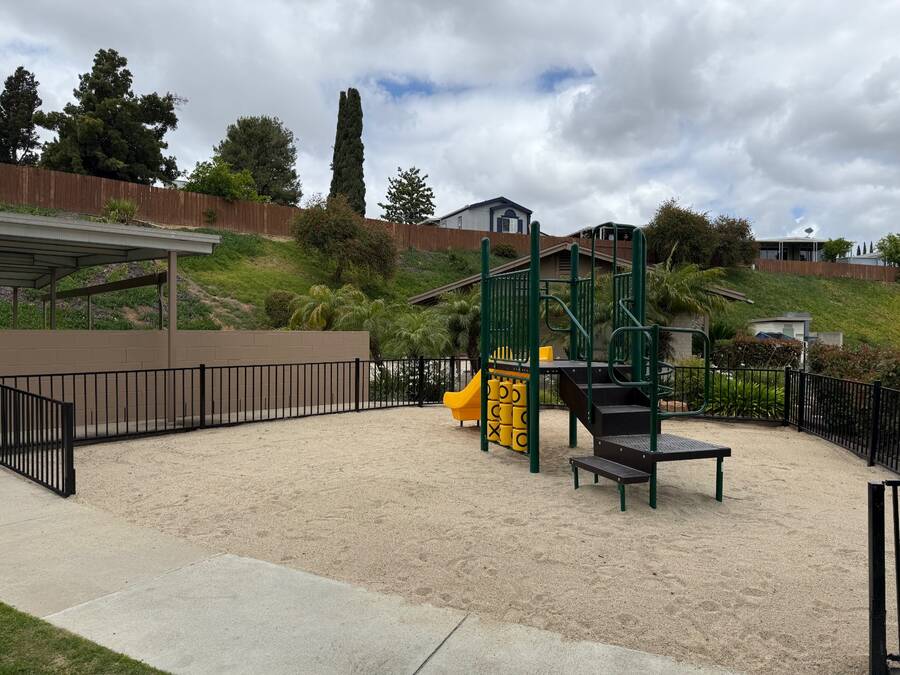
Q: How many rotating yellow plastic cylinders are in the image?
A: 9